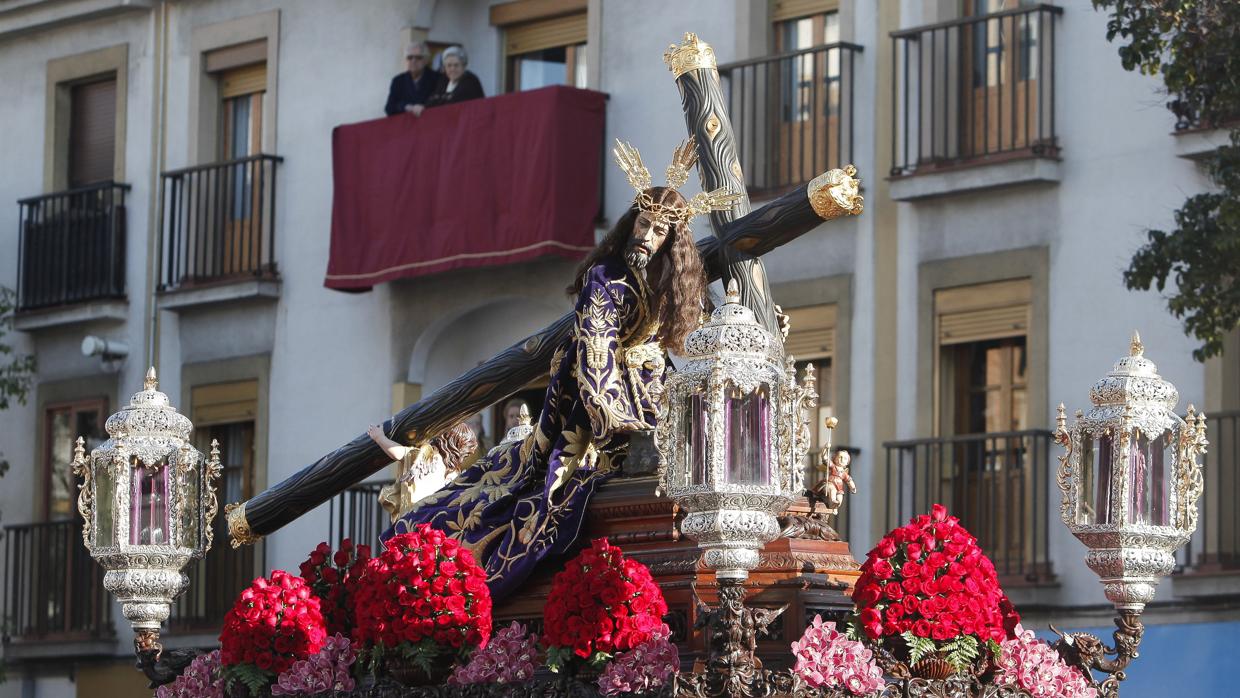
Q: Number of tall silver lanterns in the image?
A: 3